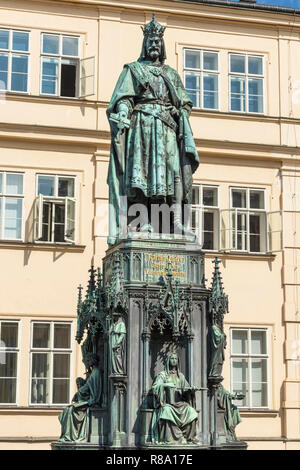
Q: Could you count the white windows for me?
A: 11